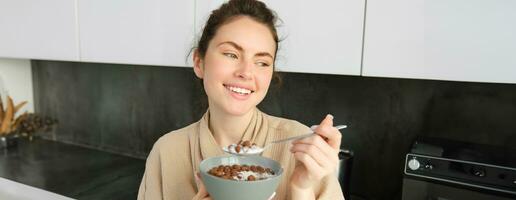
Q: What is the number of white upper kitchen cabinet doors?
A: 4